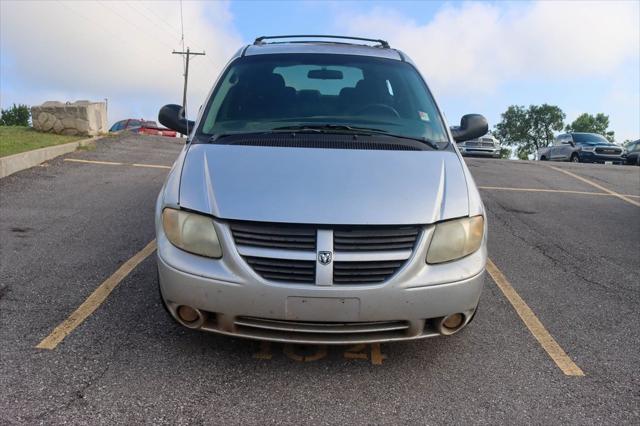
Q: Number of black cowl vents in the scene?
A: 1